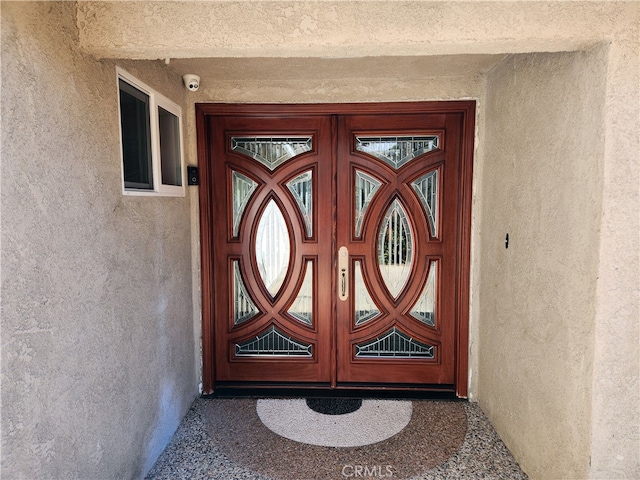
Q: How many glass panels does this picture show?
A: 14